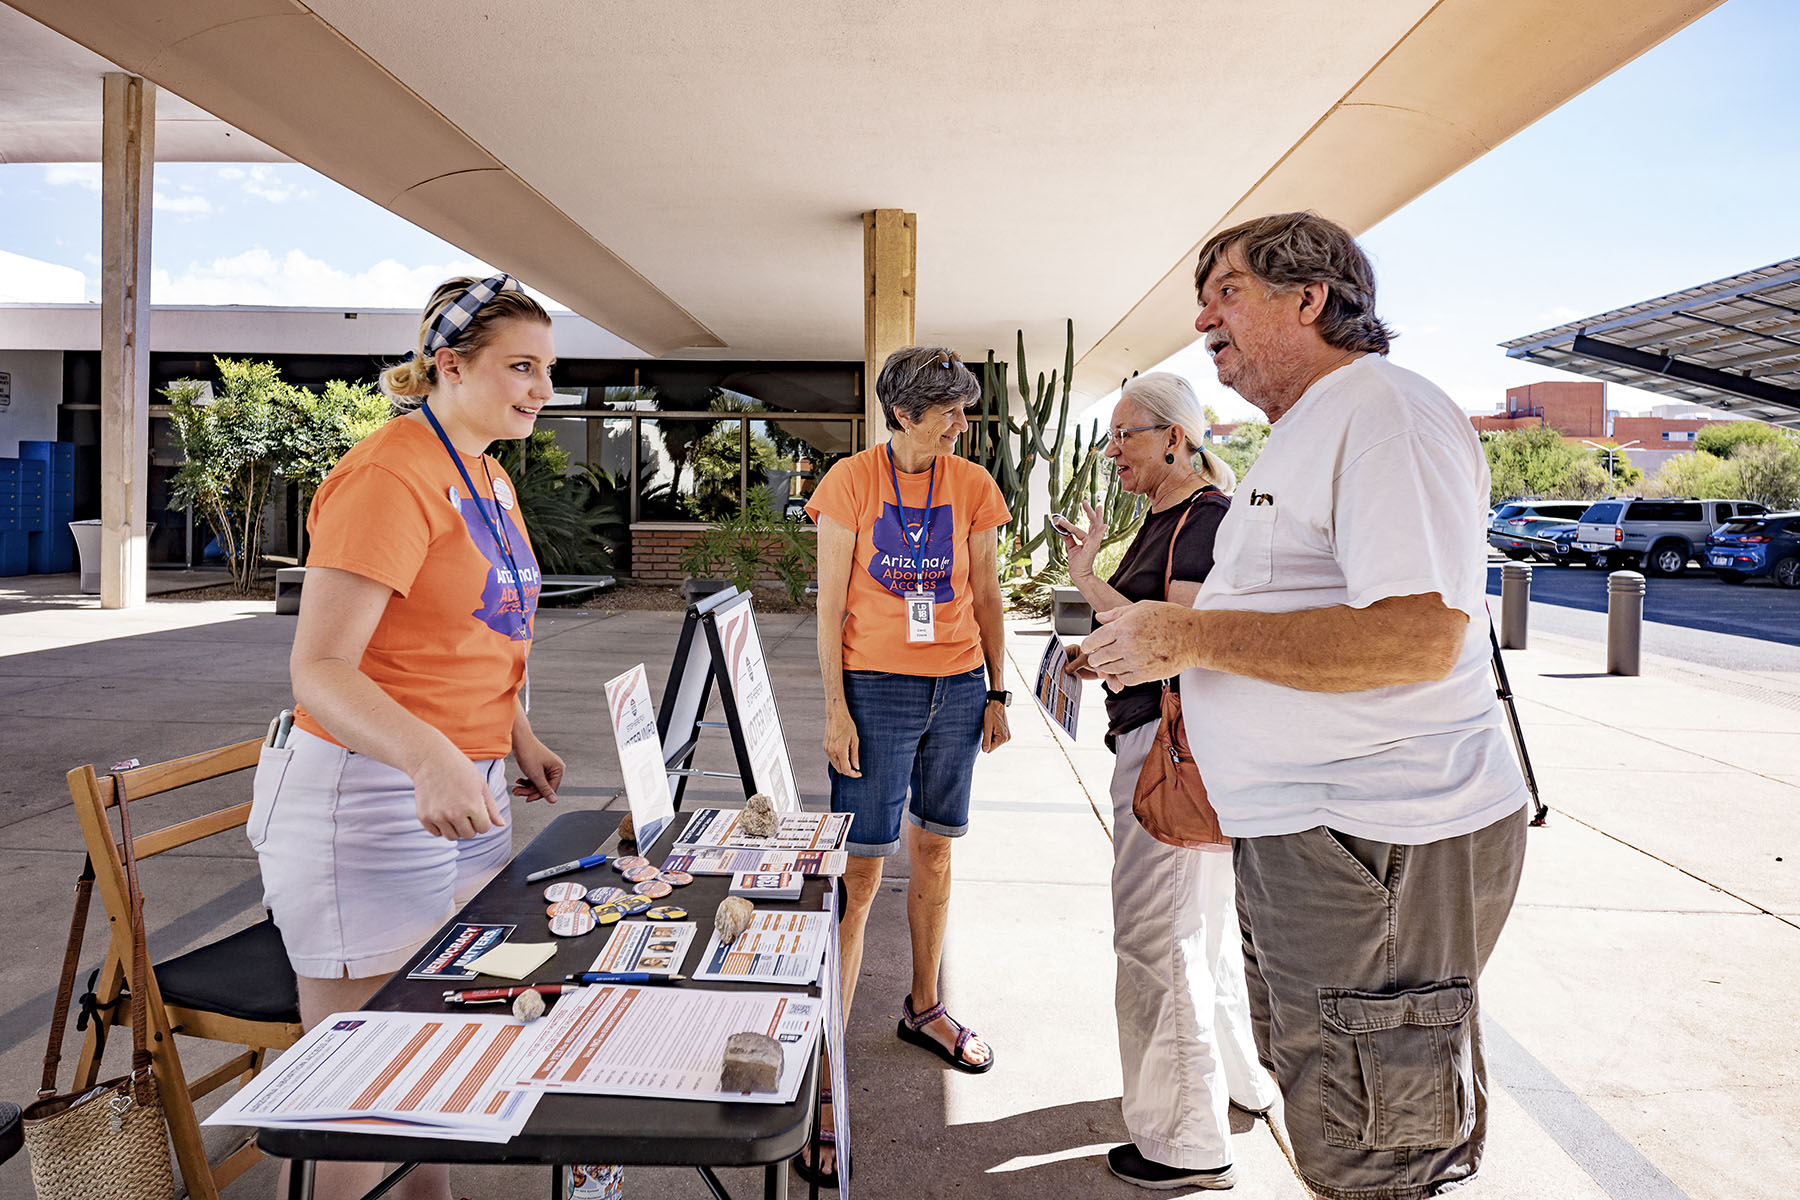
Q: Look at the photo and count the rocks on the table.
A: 5